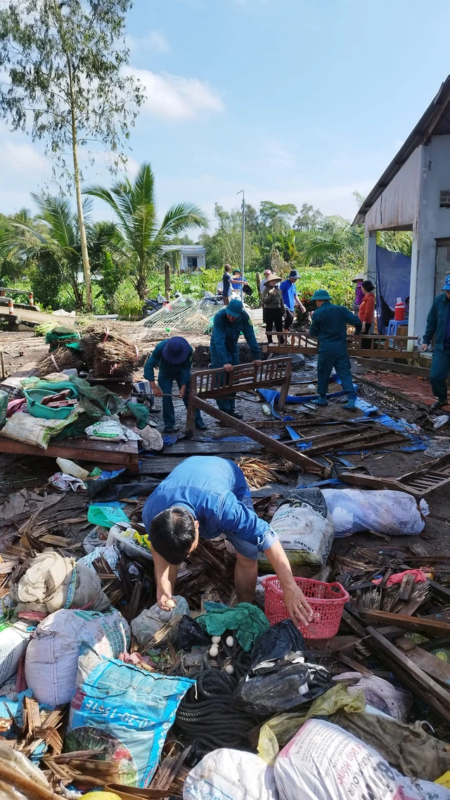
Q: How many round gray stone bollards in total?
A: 0